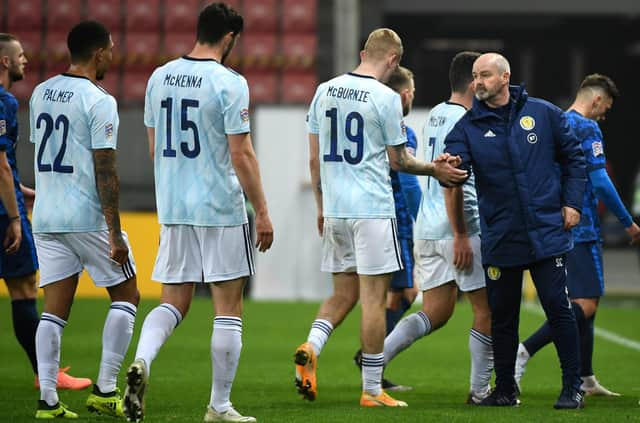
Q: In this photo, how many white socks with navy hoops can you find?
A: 8